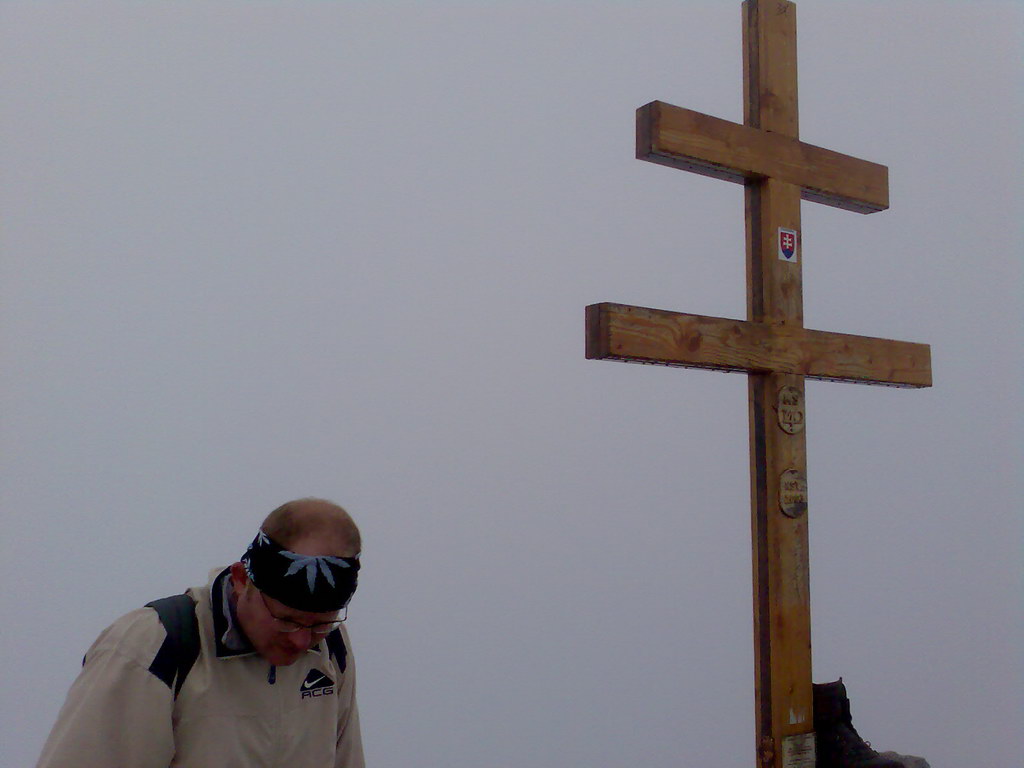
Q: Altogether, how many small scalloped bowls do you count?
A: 0